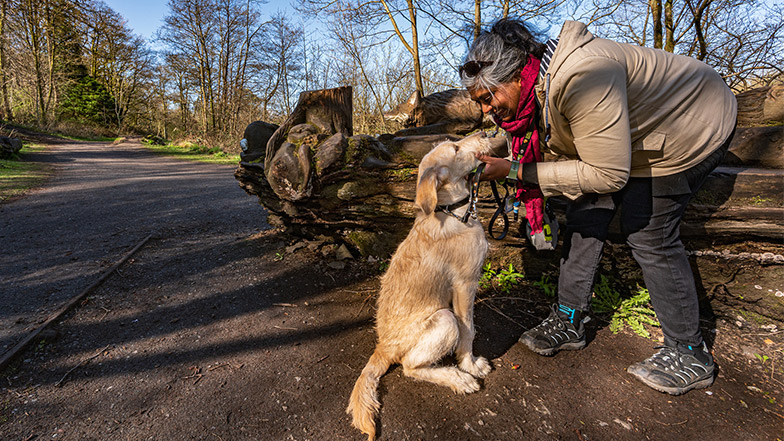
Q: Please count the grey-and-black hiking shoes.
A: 2